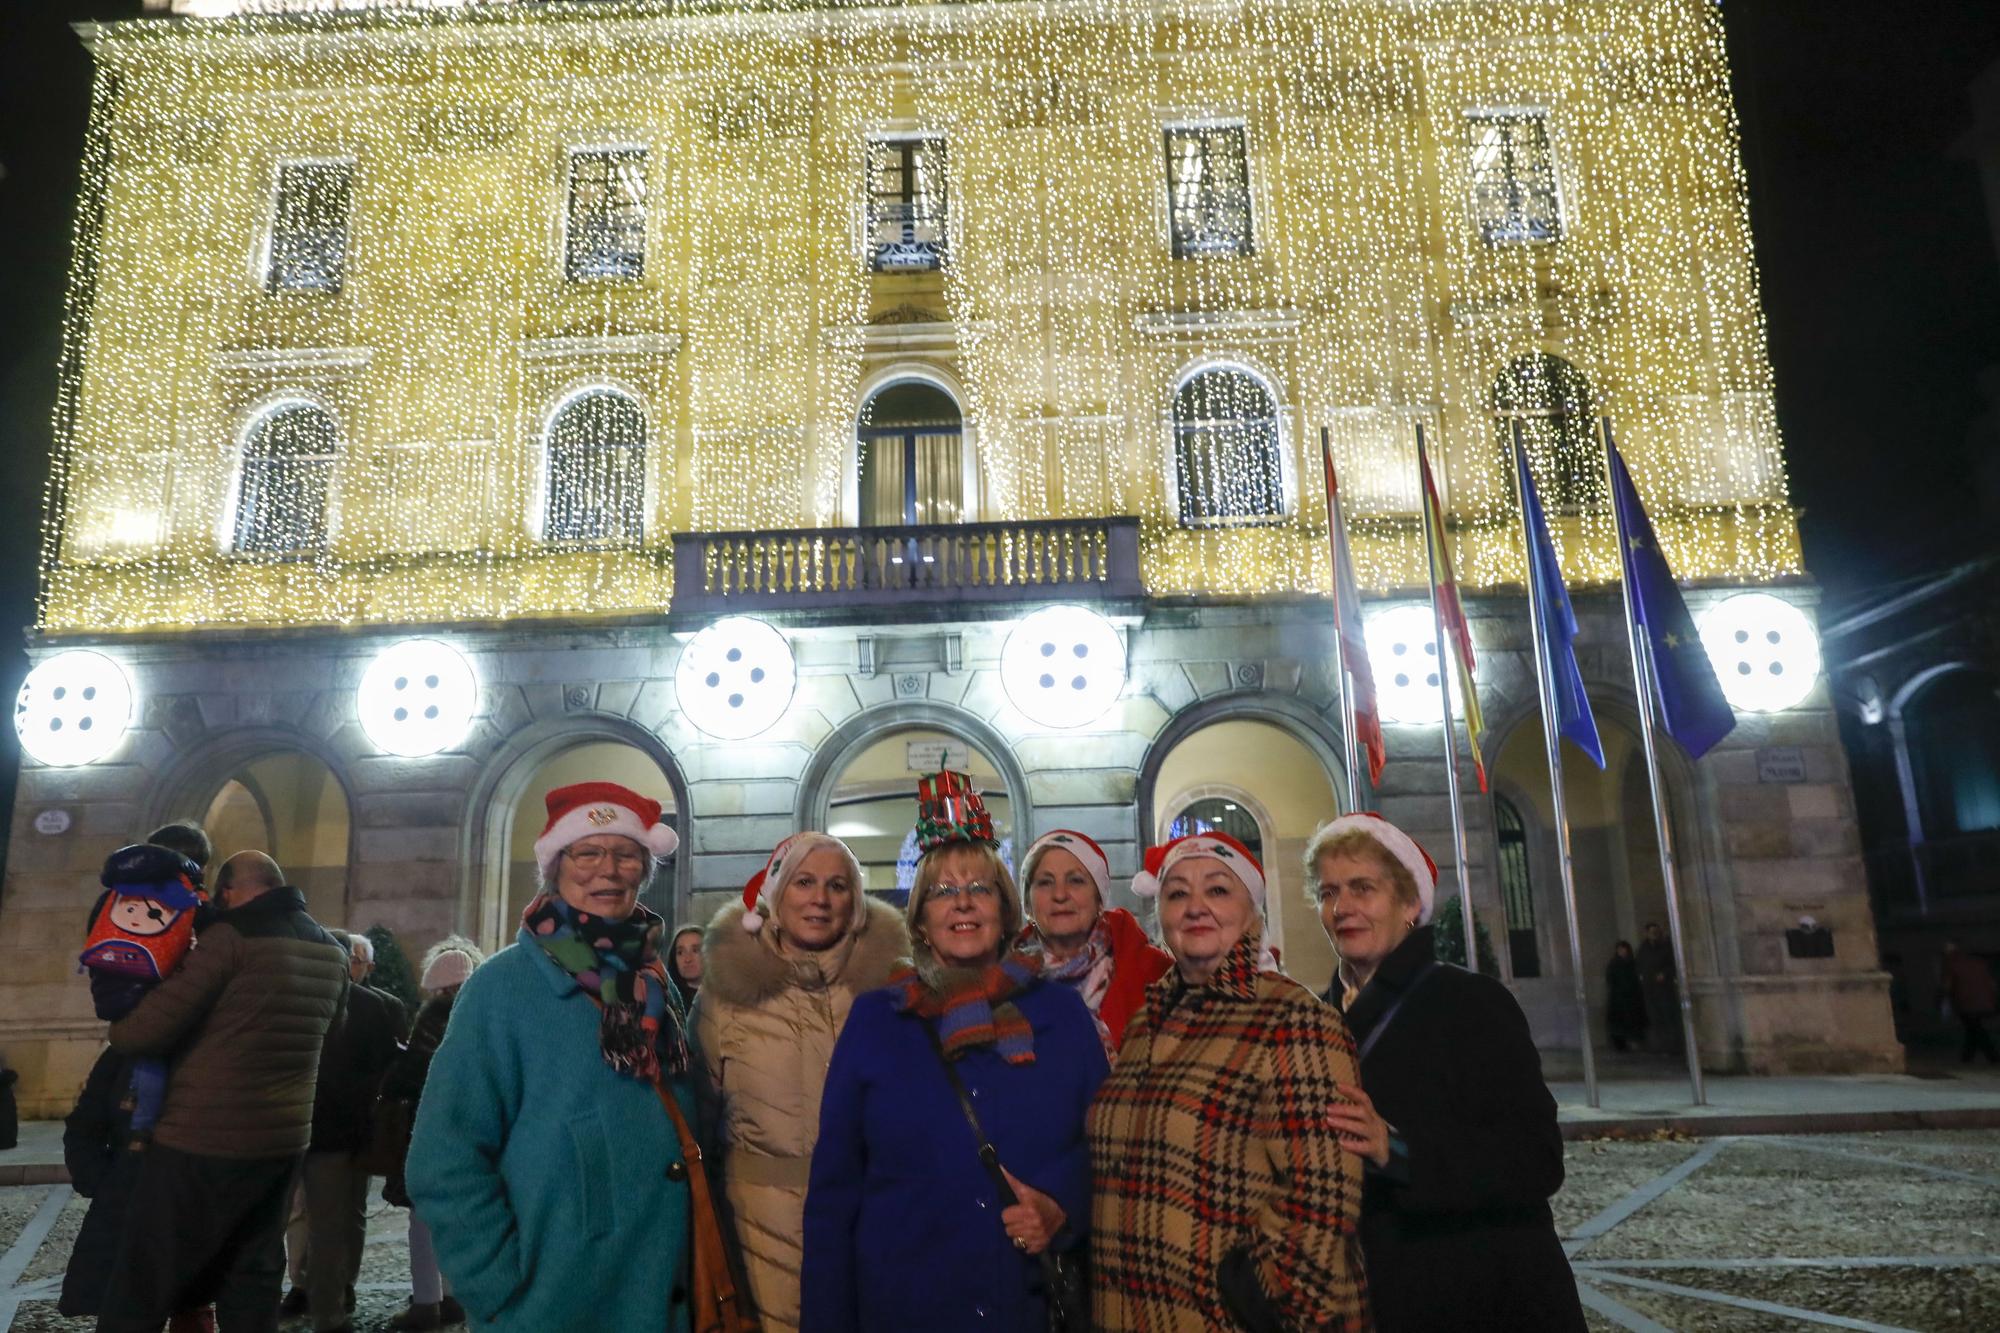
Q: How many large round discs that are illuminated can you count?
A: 6